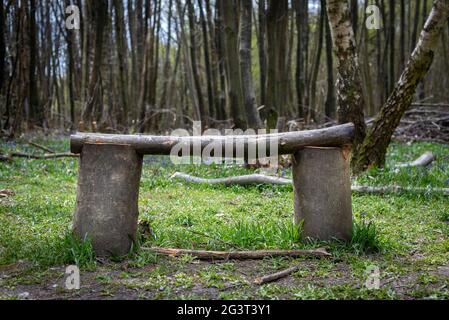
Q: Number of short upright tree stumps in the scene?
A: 2